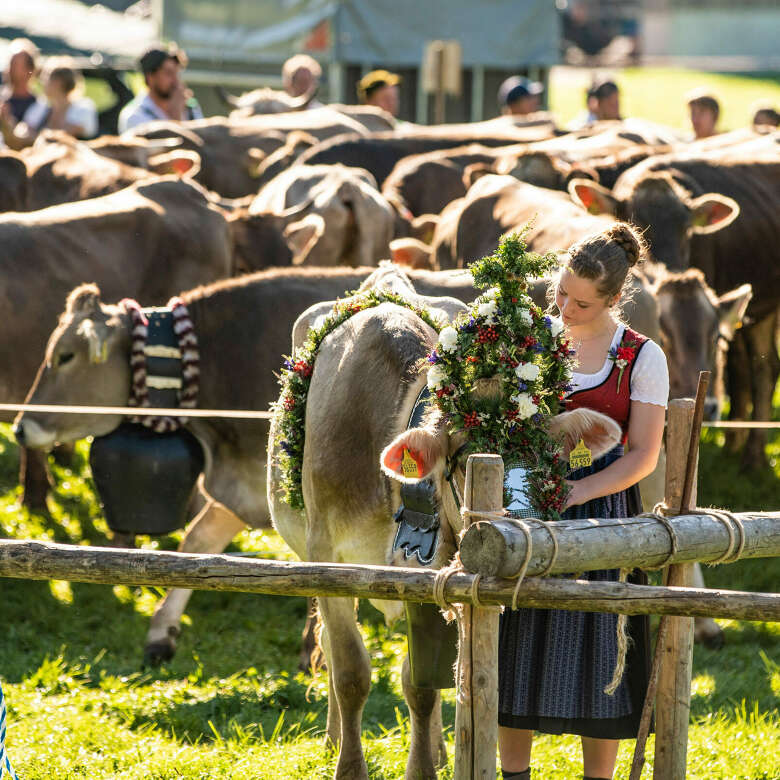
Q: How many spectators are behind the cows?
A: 9